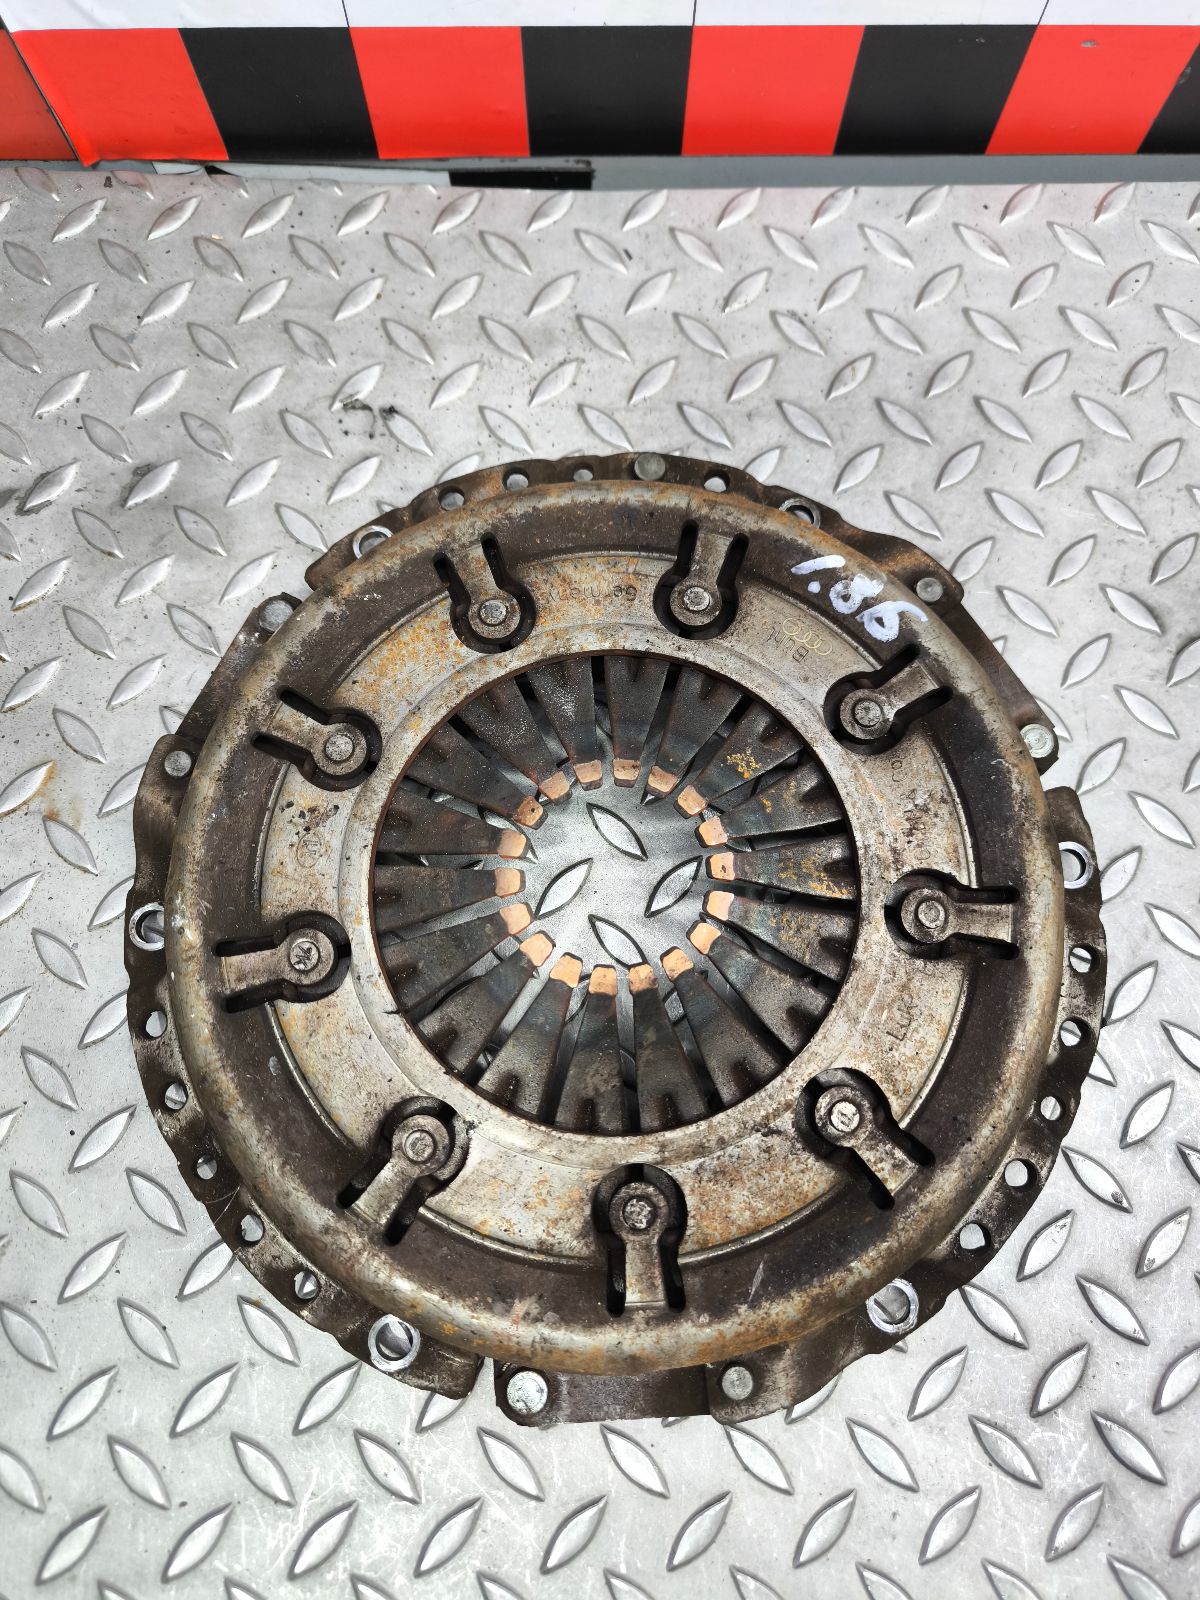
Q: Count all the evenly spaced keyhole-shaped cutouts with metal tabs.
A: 9